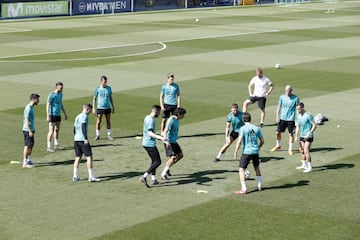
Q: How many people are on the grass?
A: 12